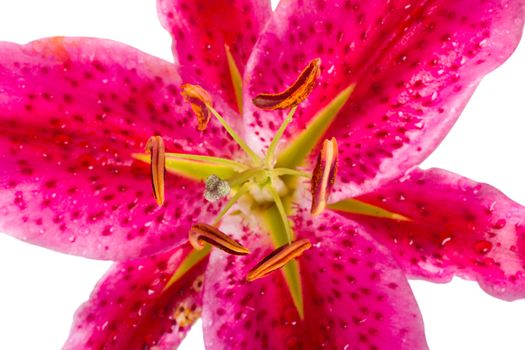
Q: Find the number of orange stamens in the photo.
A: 6